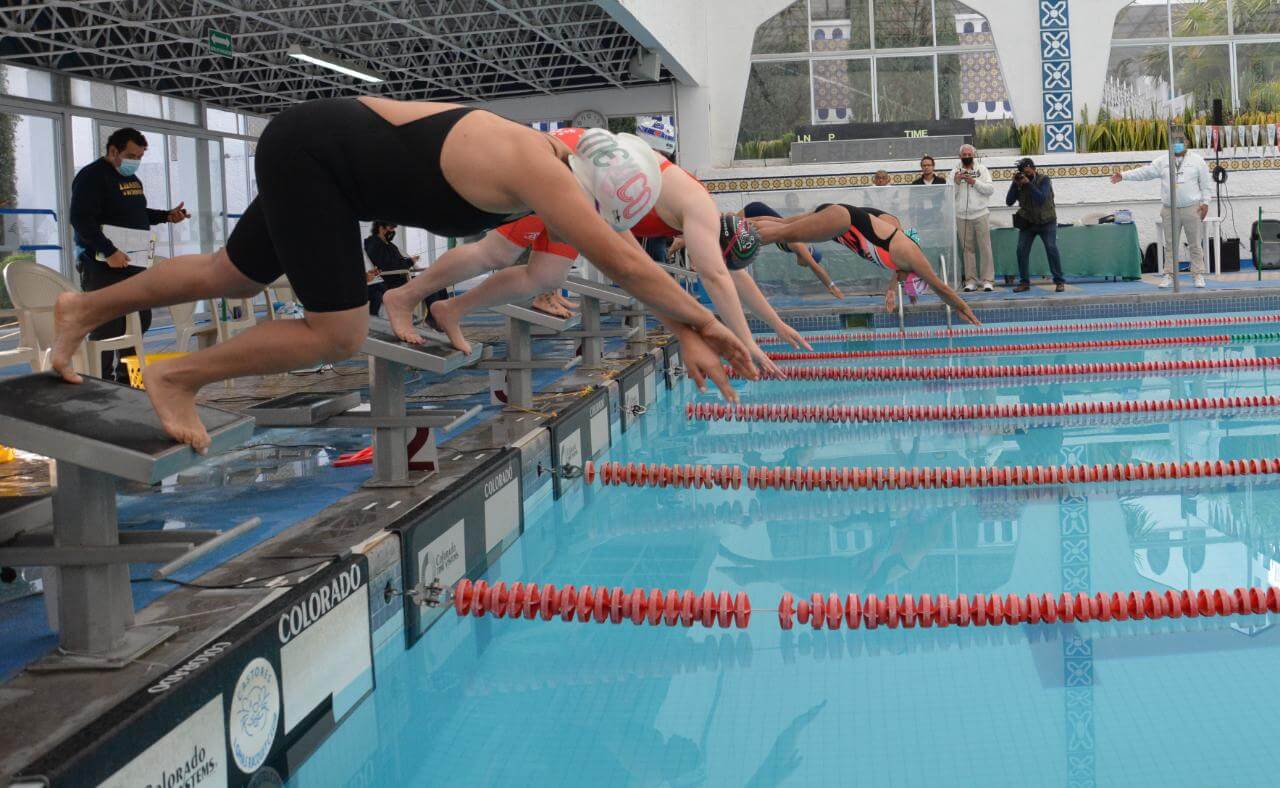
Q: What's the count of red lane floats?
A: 6